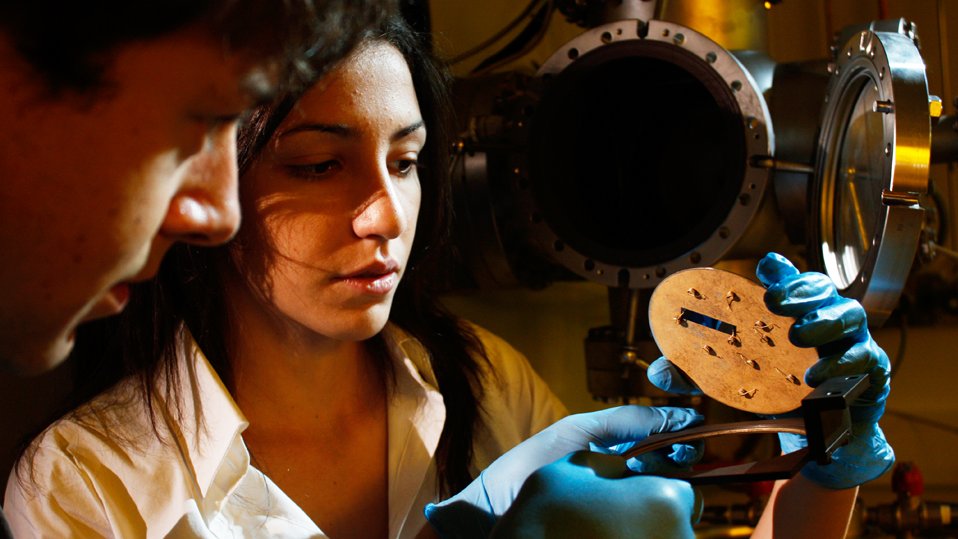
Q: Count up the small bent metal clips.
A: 10